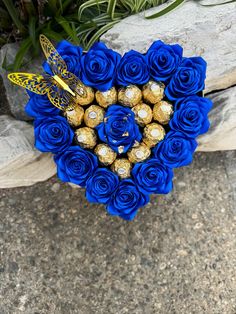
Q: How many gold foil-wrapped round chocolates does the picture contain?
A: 13